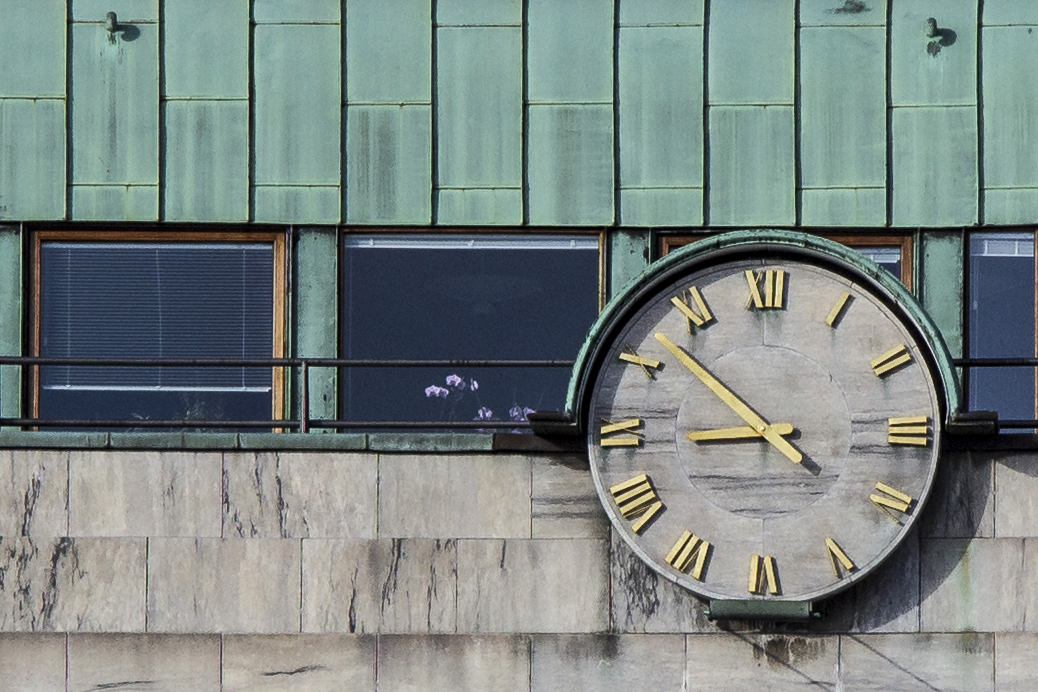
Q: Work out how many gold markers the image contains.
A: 12